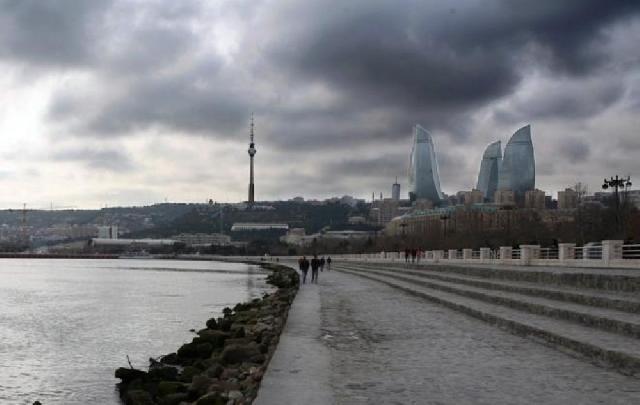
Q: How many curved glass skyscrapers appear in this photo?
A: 3